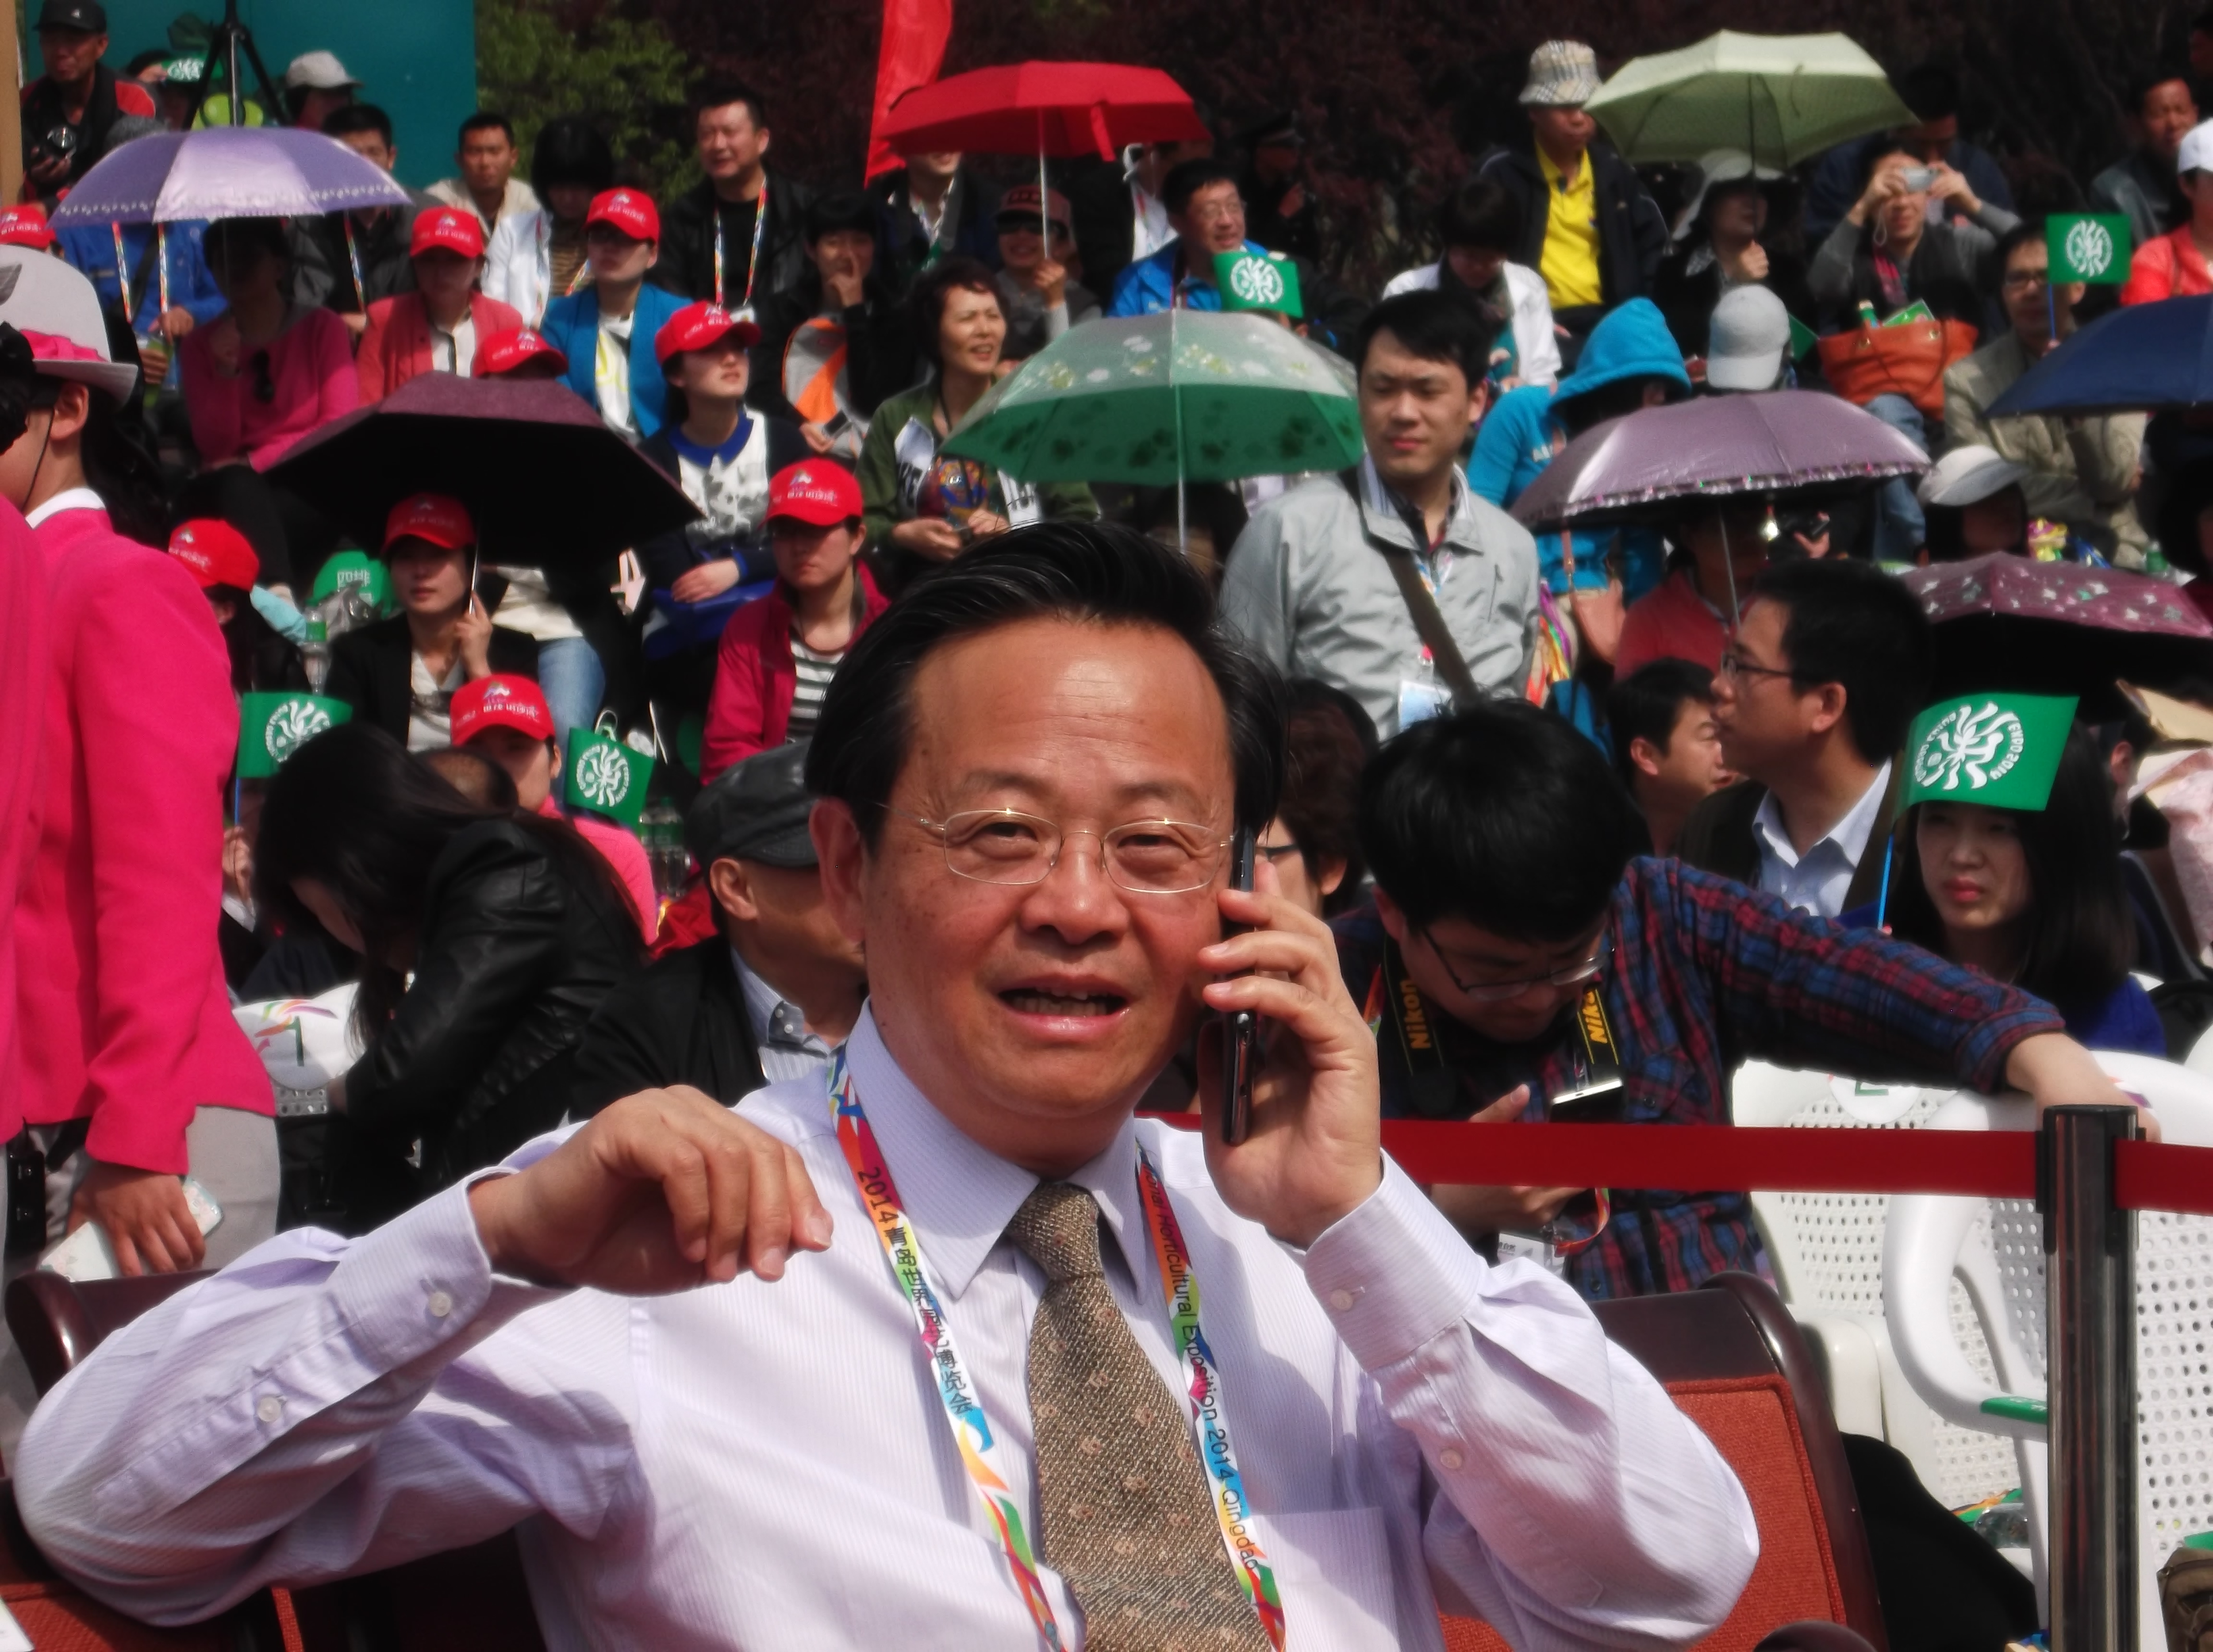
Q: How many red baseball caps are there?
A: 9